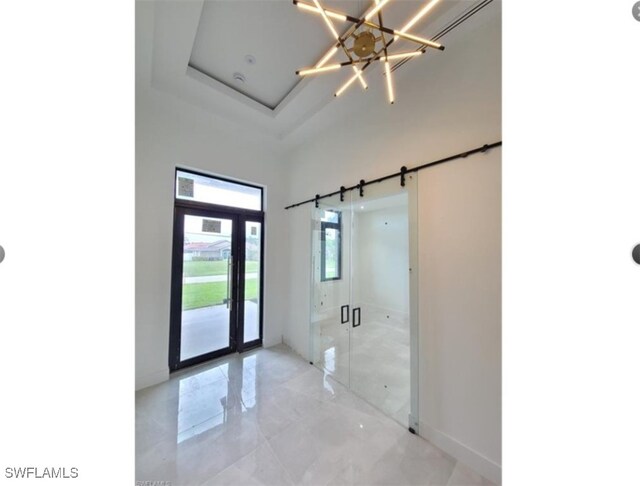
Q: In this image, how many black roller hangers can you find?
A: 4